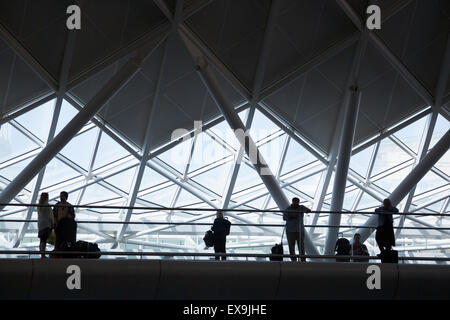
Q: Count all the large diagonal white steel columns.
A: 4